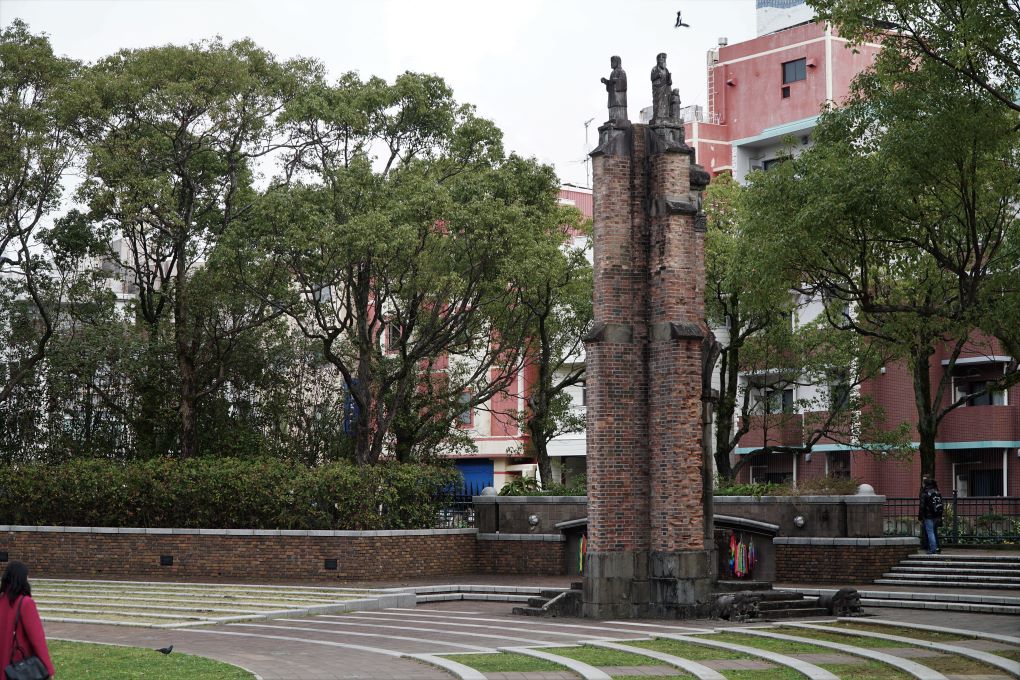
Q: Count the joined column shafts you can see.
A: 2